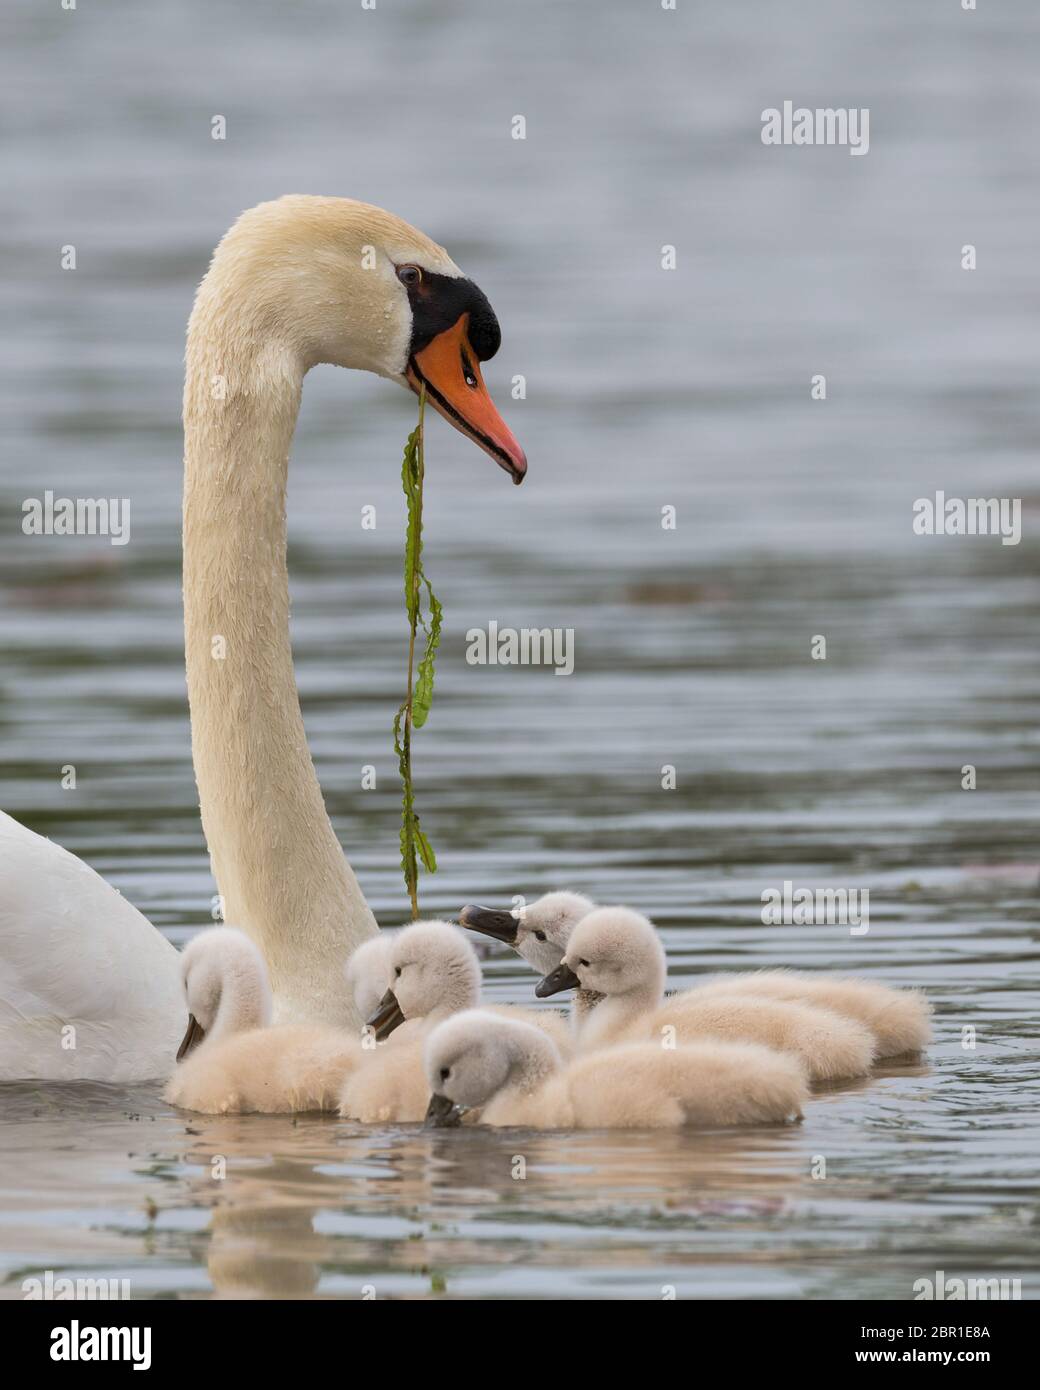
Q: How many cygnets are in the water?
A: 6